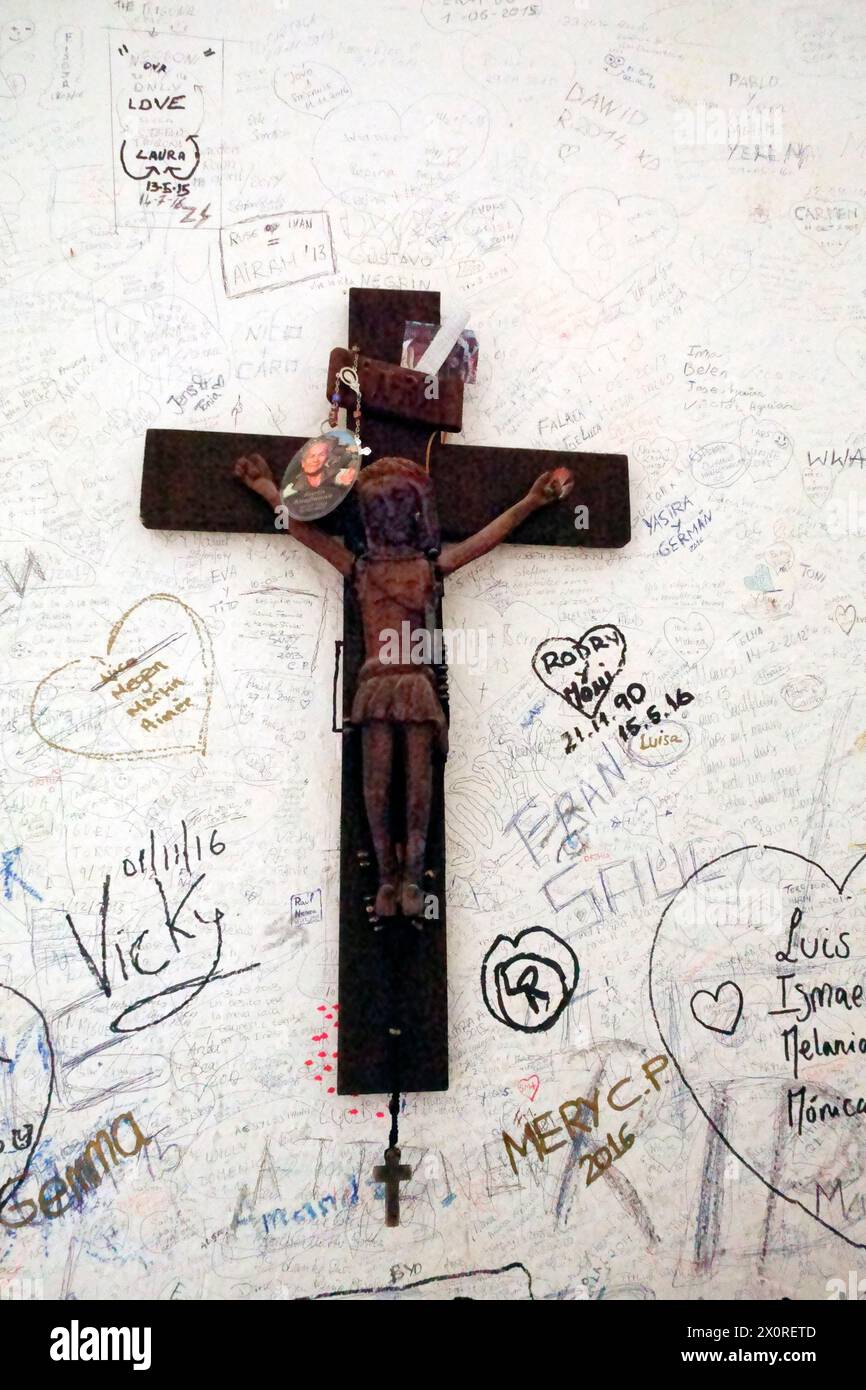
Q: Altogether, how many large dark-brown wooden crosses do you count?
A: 1